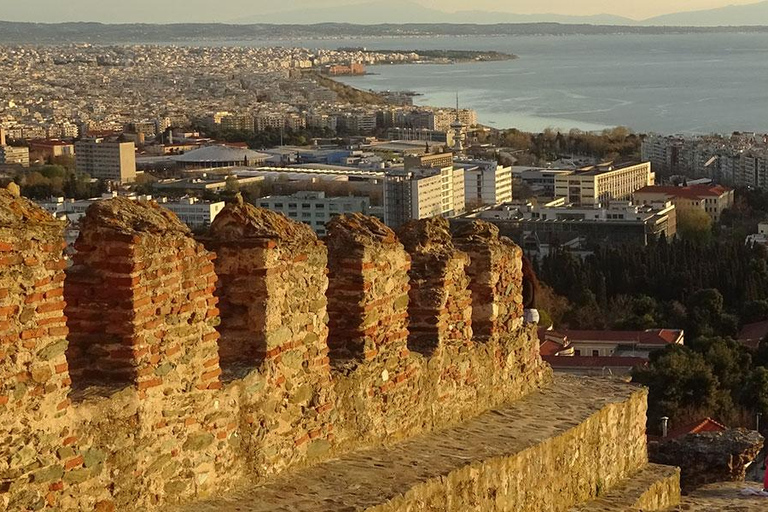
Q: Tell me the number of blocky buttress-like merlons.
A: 6